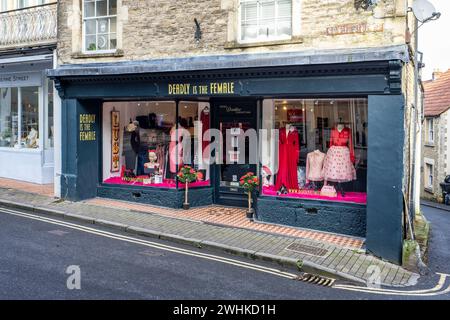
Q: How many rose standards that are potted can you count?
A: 2